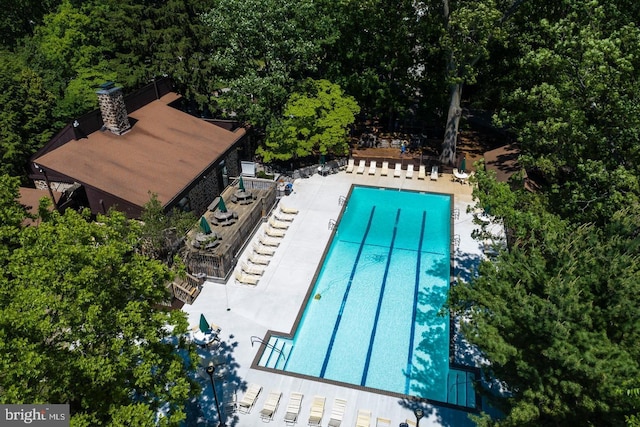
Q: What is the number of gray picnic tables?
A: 3